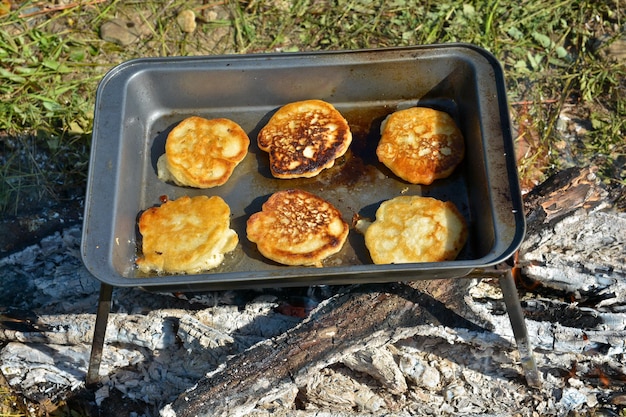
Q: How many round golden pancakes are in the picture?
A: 6